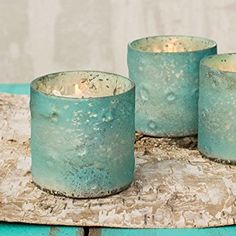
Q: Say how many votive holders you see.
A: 3